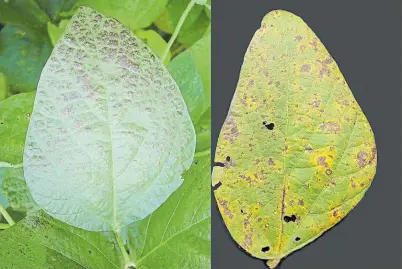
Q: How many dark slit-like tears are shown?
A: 2